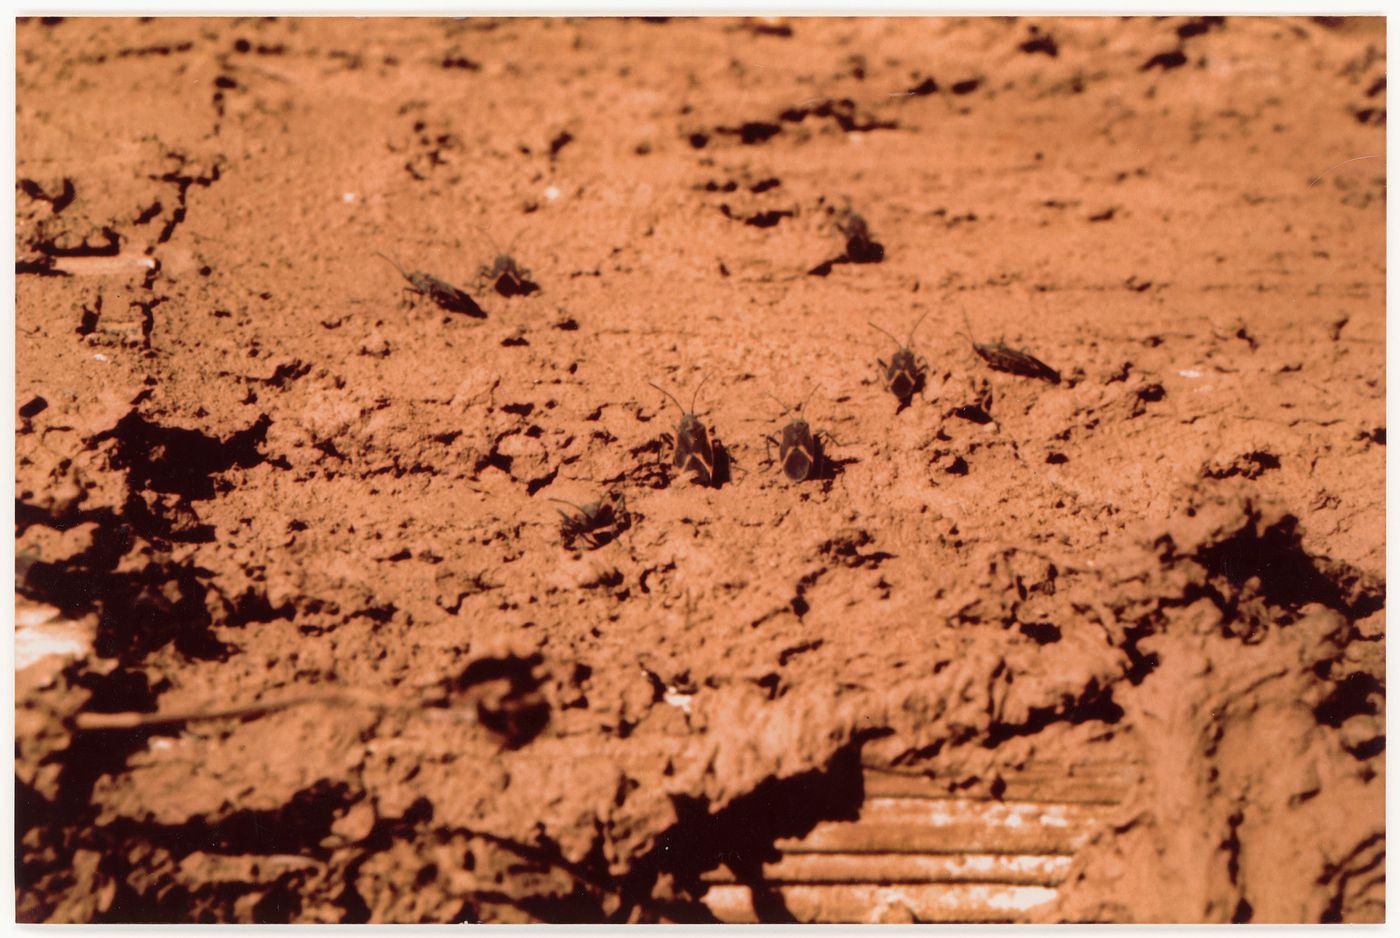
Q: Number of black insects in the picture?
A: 8